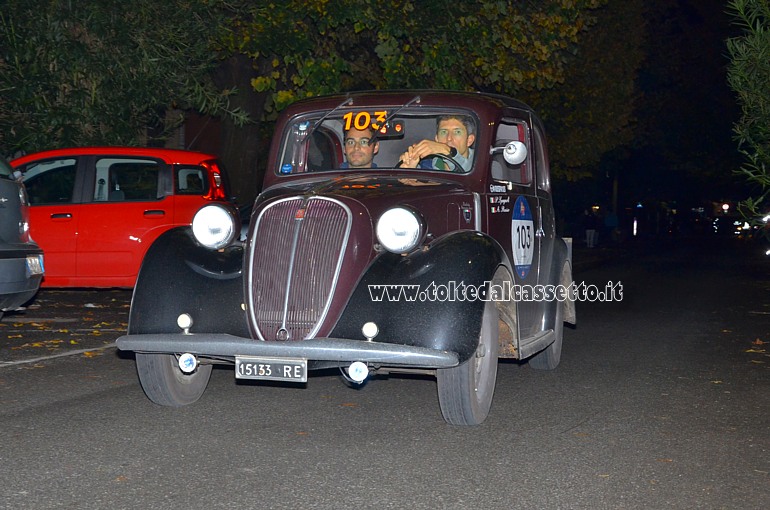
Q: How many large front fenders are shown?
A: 2